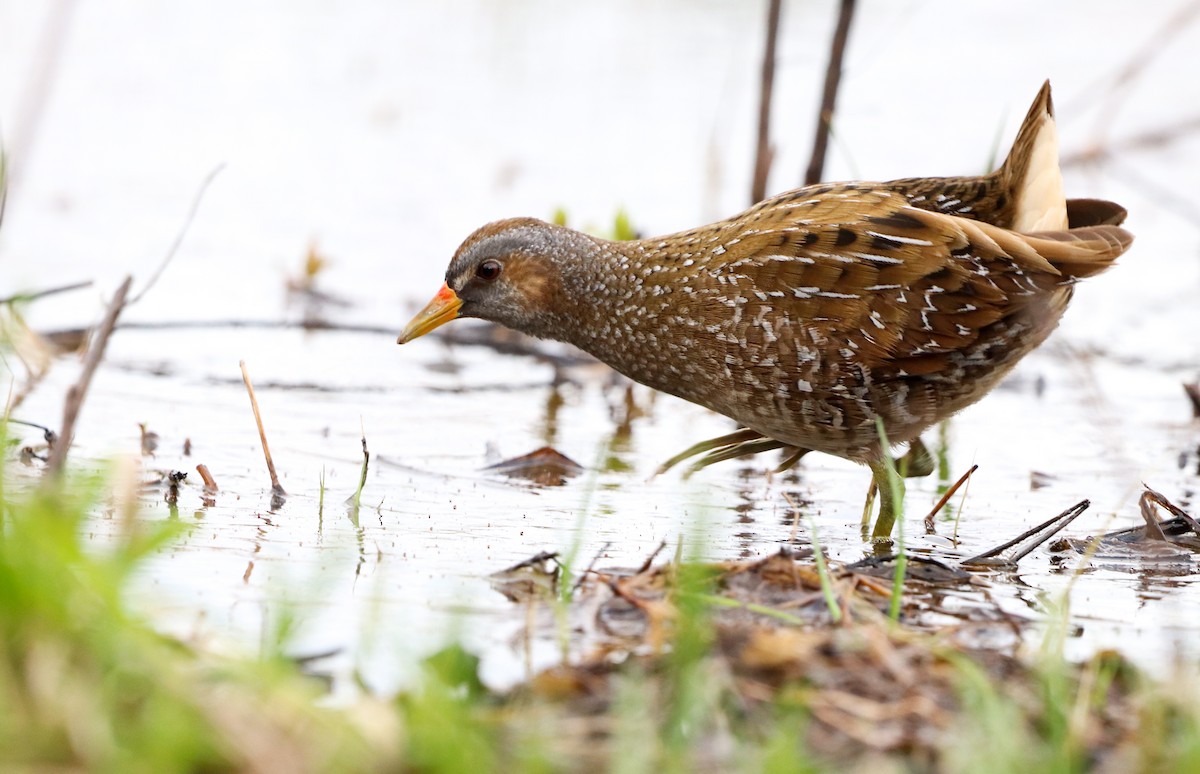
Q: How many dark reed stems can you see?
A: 2